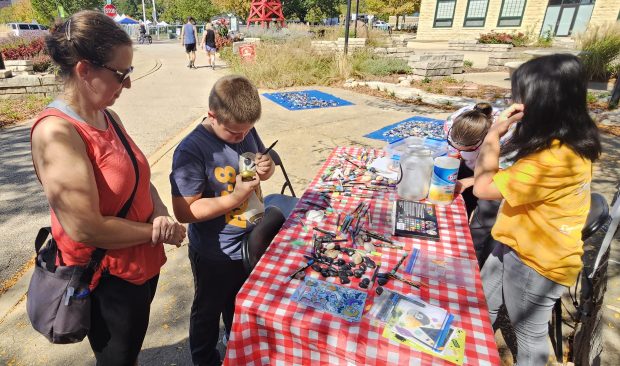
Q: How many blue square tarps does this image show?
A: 2